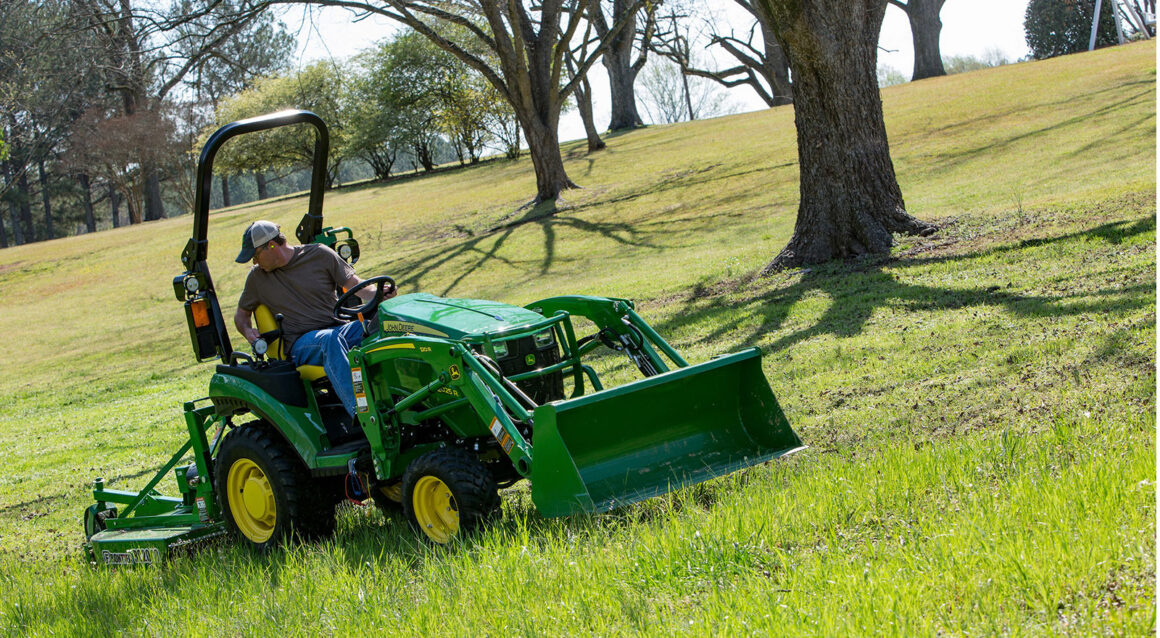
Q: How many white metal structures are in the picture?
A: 1